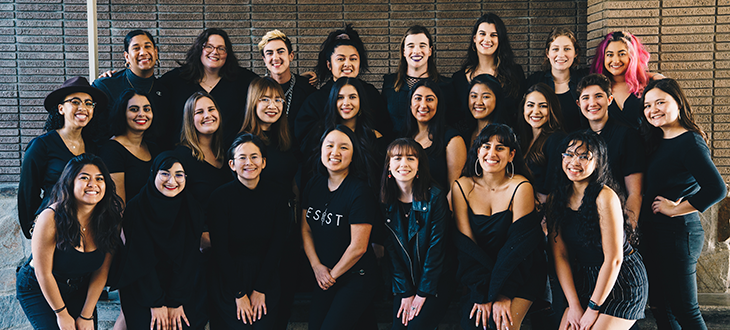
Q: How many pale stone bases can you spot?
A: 2